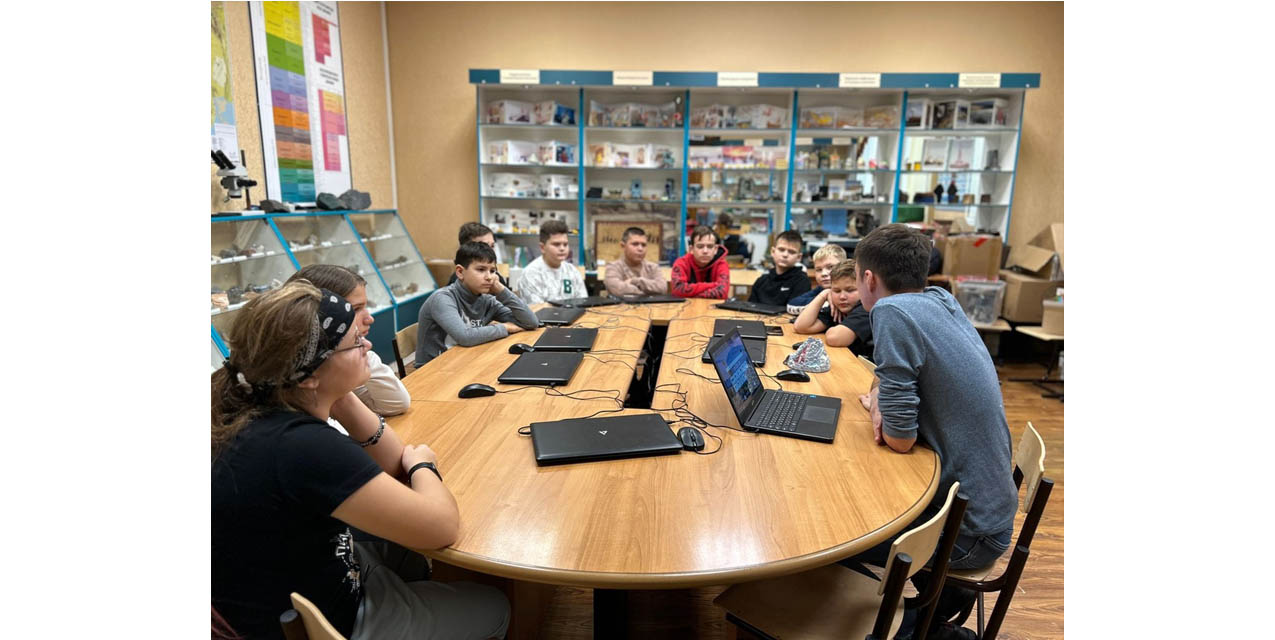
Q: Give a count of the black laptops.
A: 10